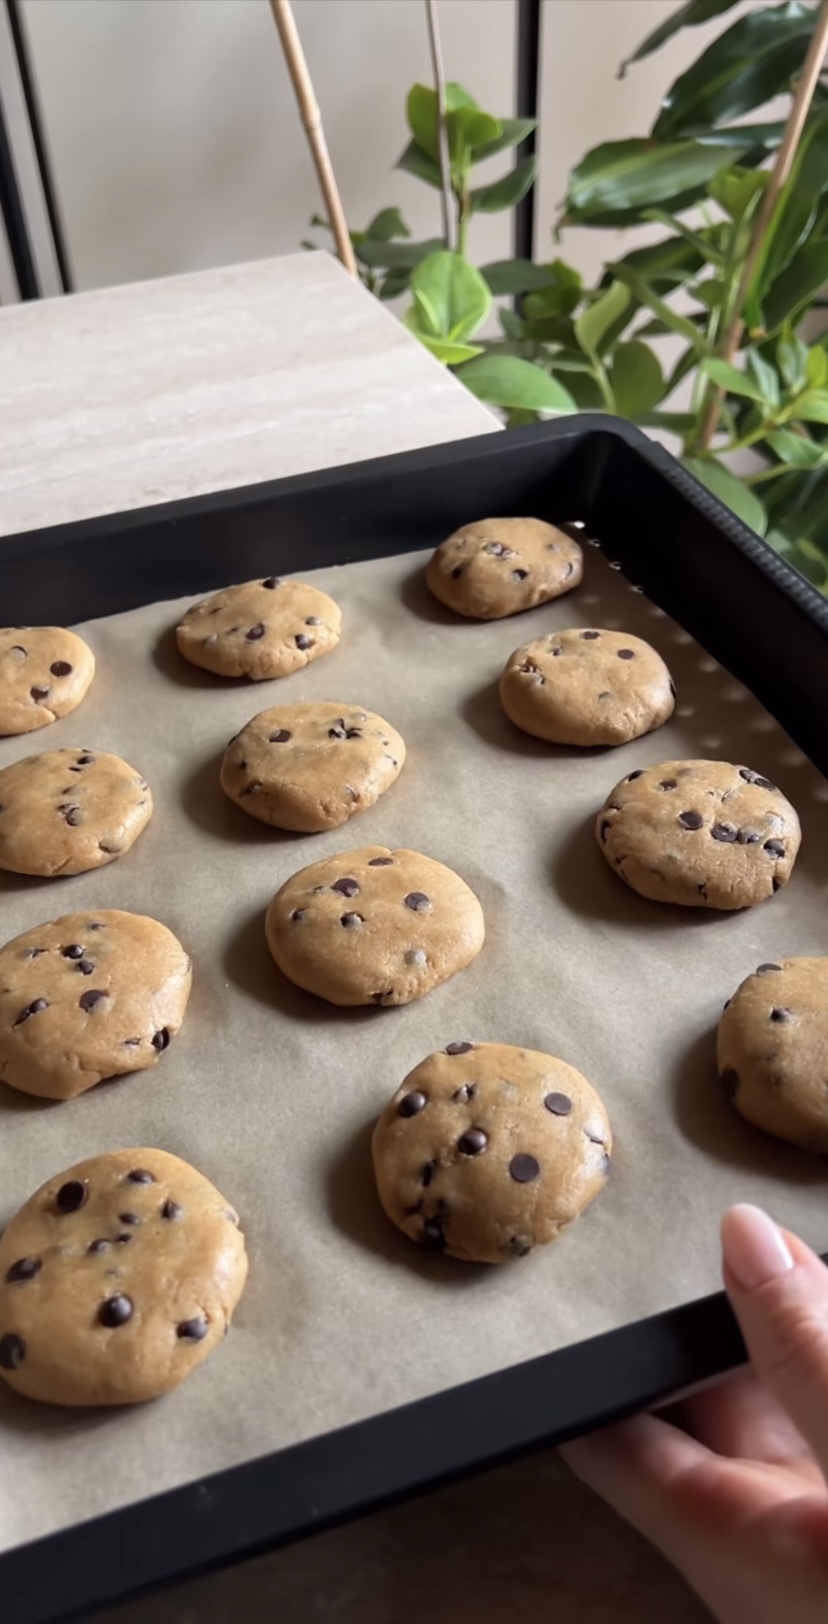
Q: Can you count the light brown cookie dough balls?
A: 12